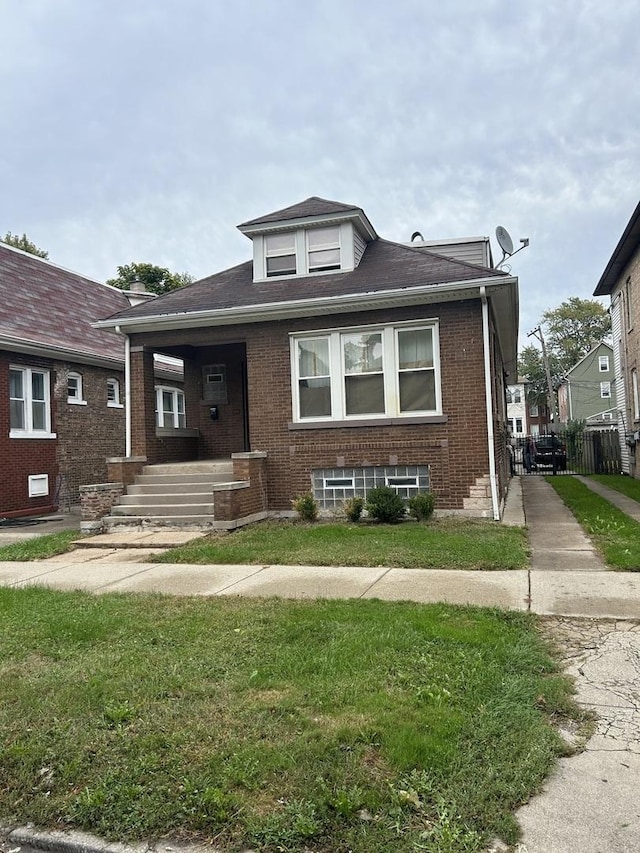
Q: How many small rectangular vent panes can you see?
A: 2